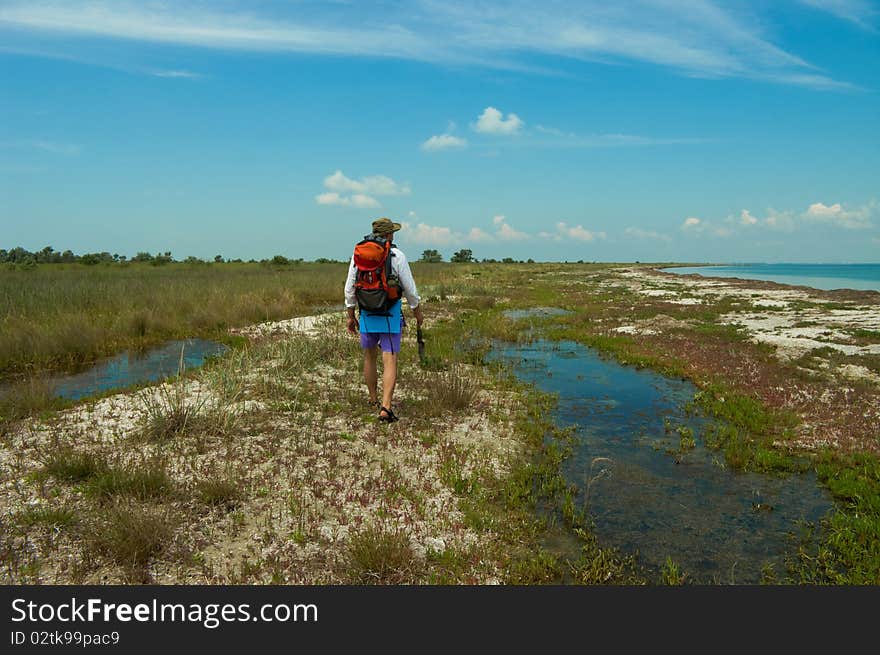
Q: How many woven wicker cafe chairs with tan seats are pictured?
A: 0